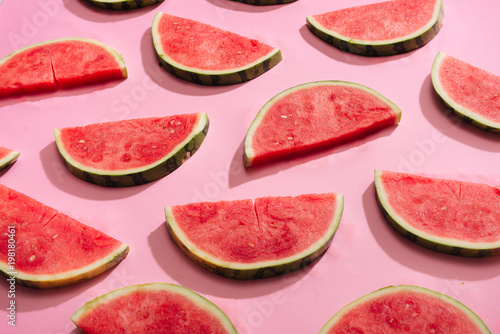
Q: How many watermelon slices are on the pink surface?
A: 14